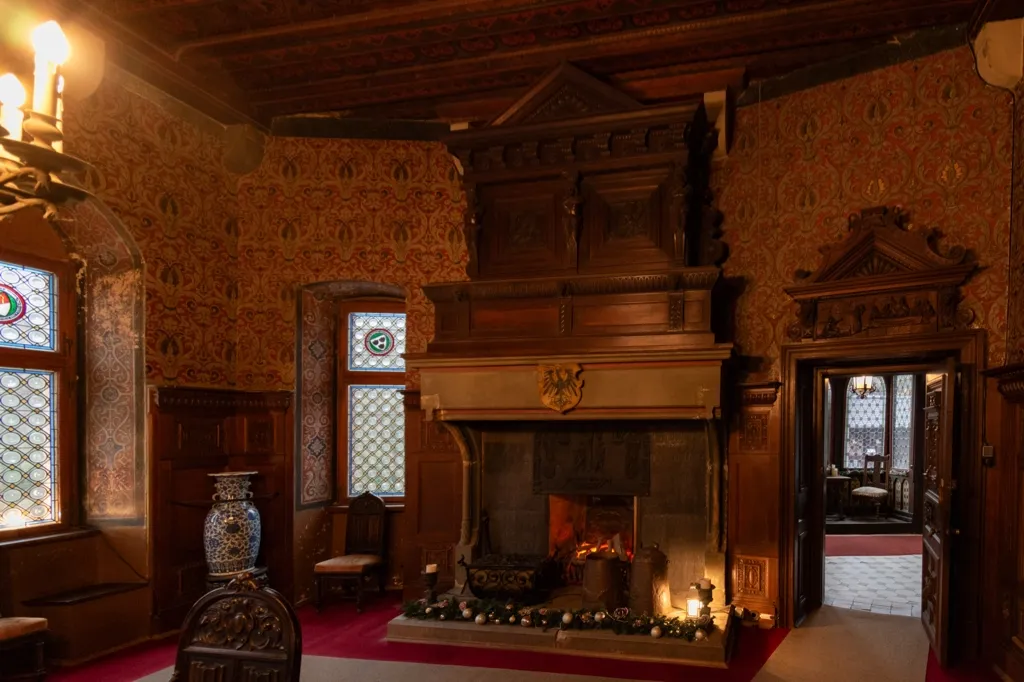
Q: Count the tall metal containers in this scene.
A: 2